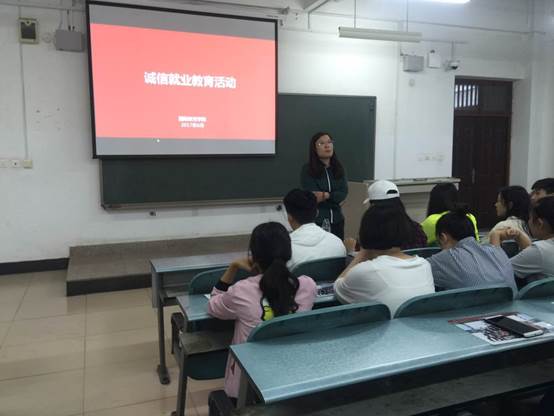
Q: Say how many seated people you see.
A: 9